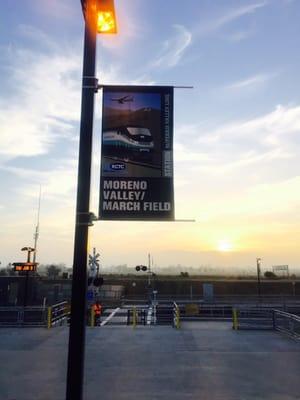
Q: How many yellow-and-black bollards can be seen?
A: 5